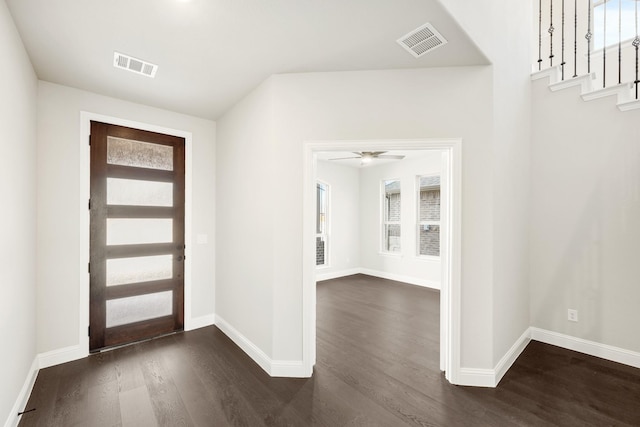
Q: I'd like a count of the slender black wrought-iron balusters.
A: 8